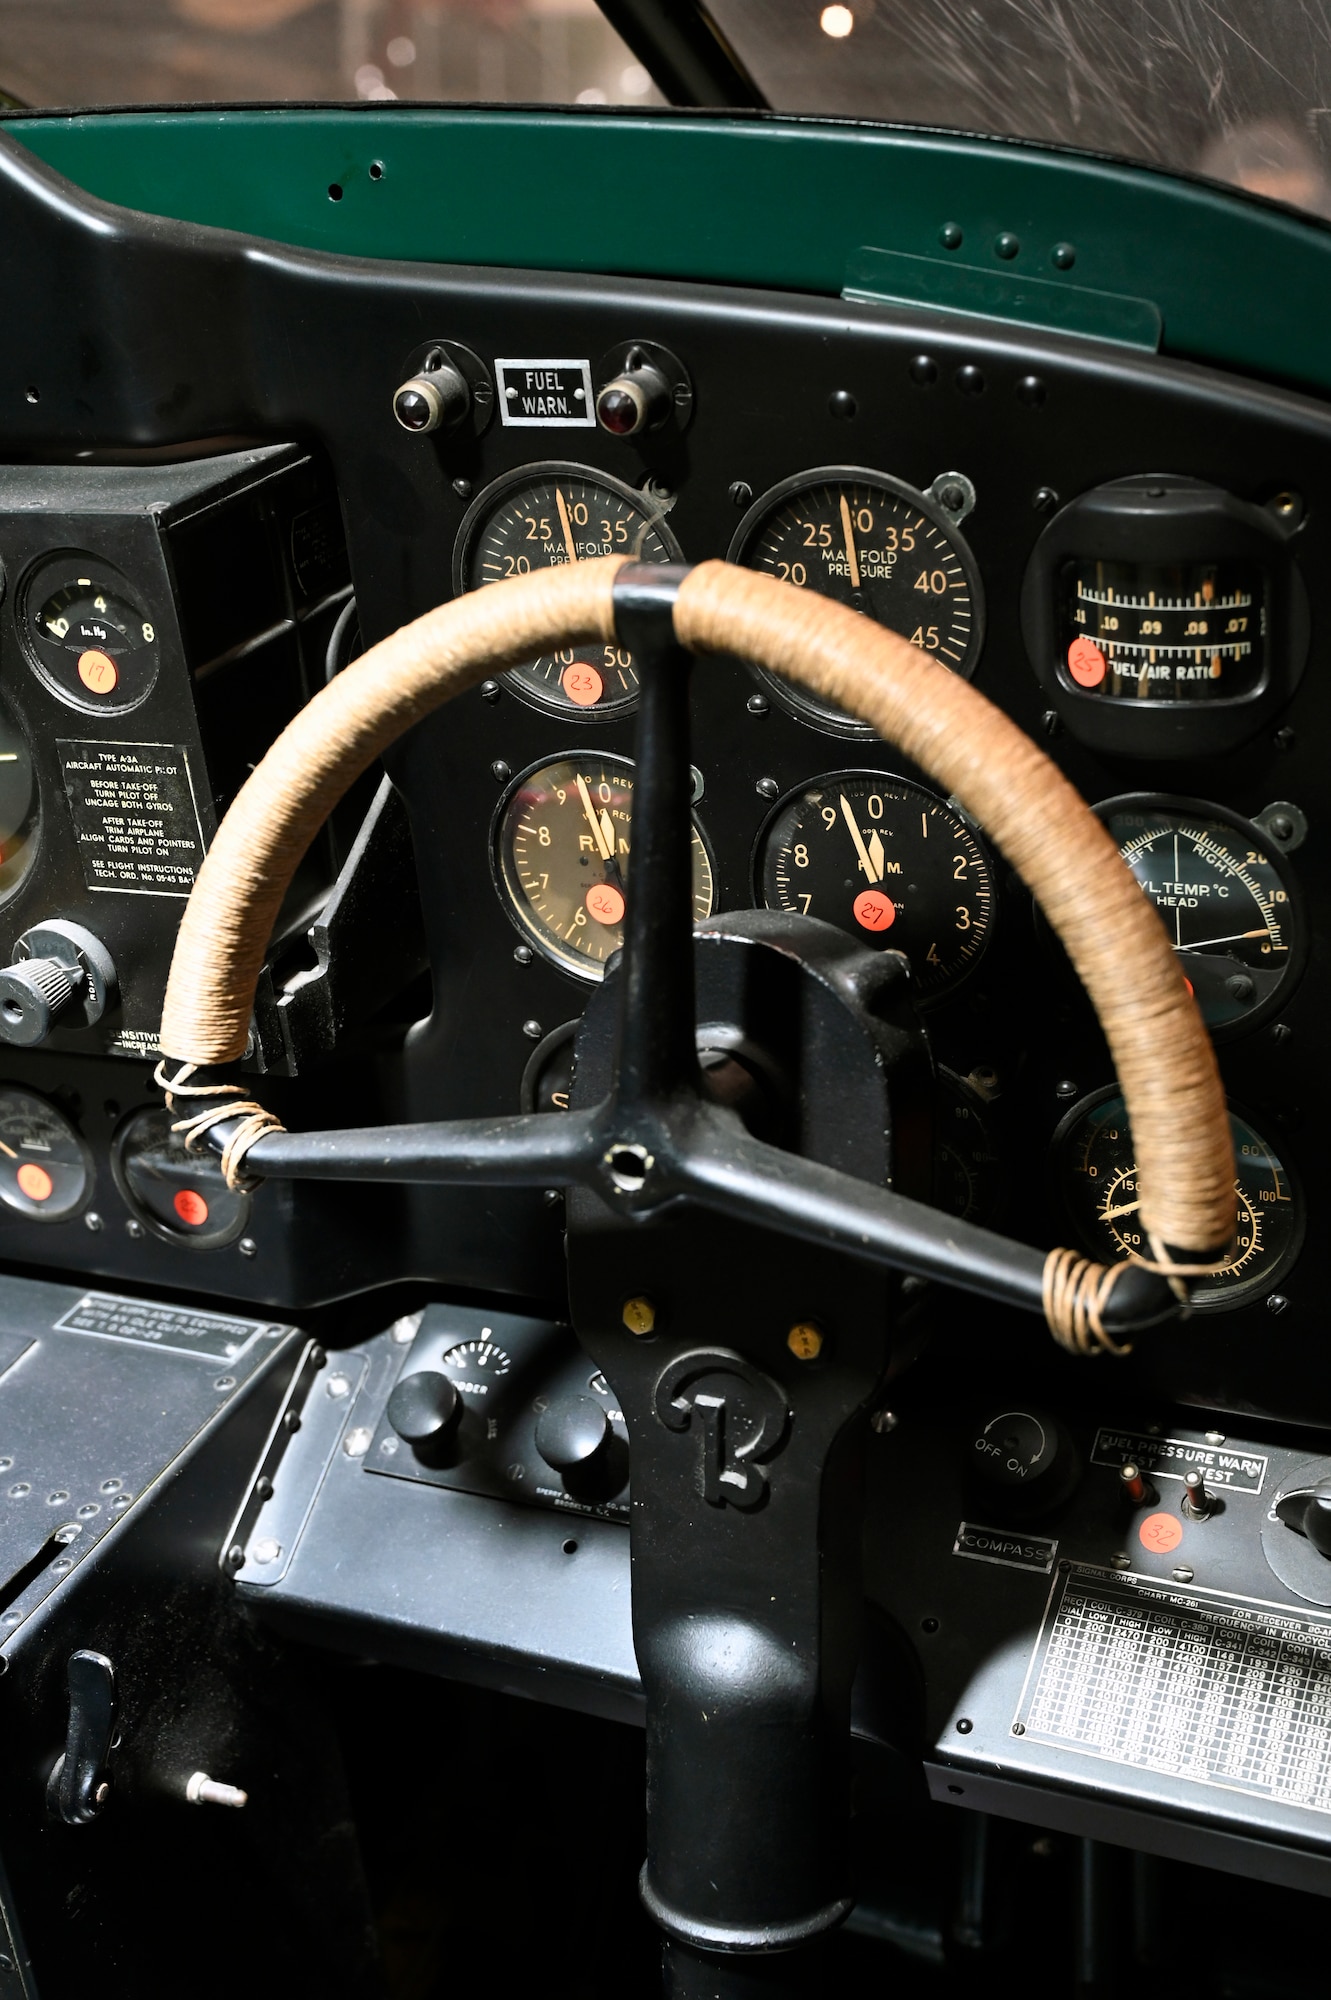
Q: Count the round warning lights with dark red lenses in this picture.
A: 2